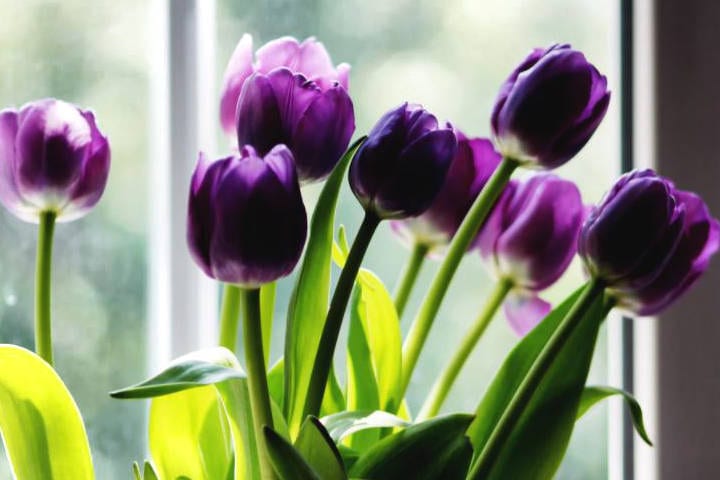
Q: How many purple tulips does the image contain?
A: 10